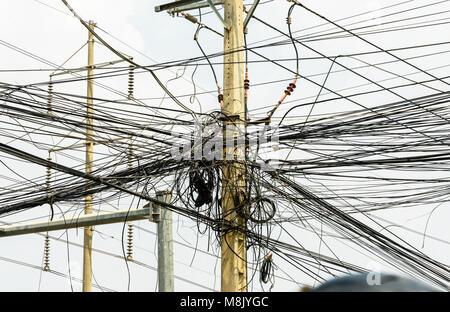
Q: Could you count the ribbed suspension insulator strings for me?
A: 6